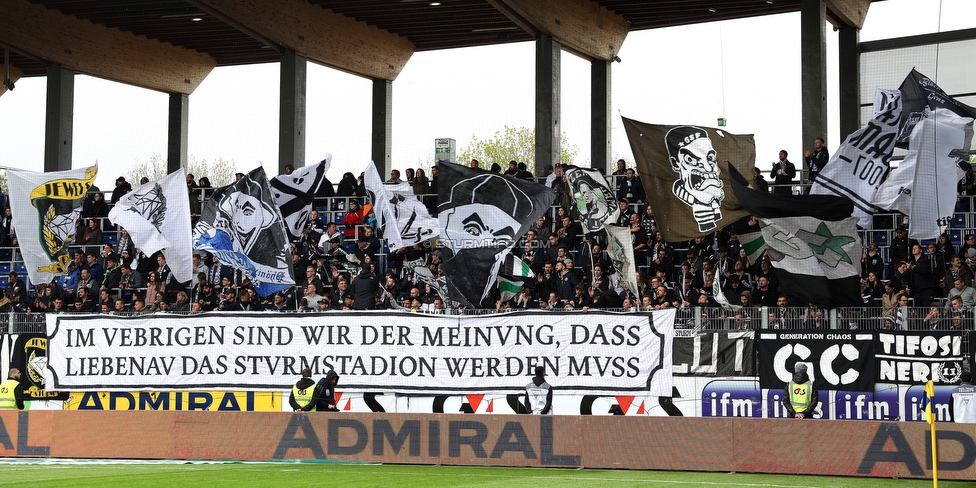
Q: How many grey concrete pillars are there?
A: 8